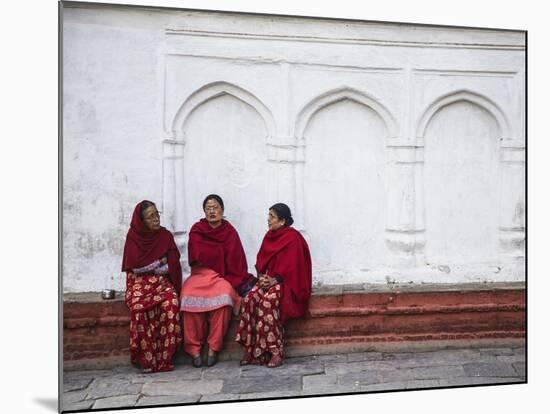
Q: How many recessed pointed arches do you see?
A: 3